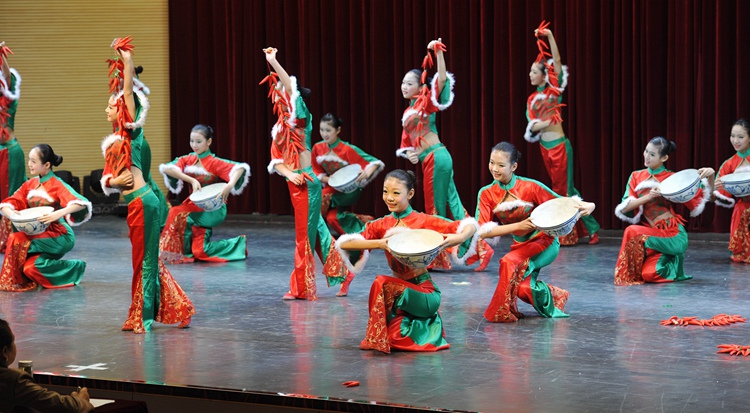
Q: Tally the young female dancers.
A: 13